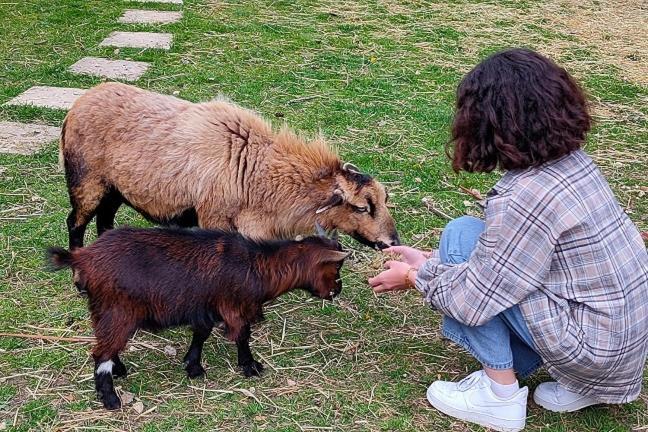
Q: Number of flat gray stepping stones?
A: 6